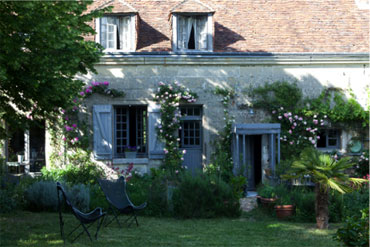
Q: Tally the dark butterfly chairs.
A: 2